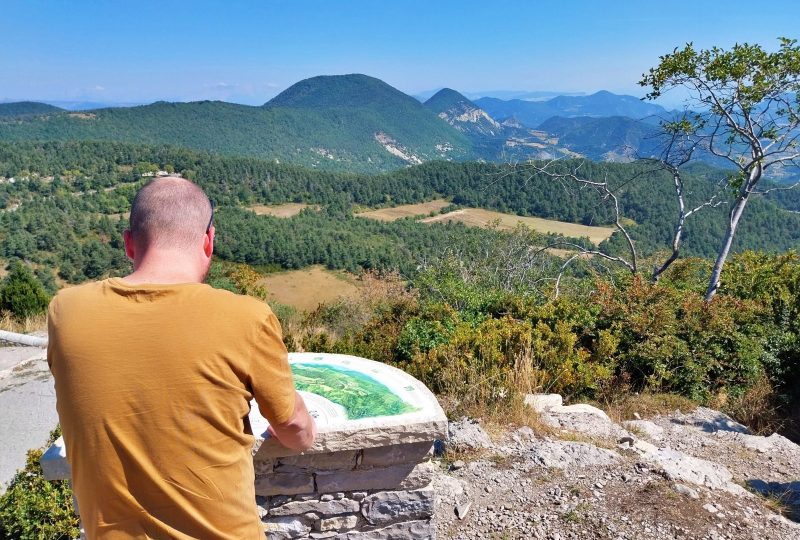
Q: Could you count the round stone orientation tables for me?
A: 1